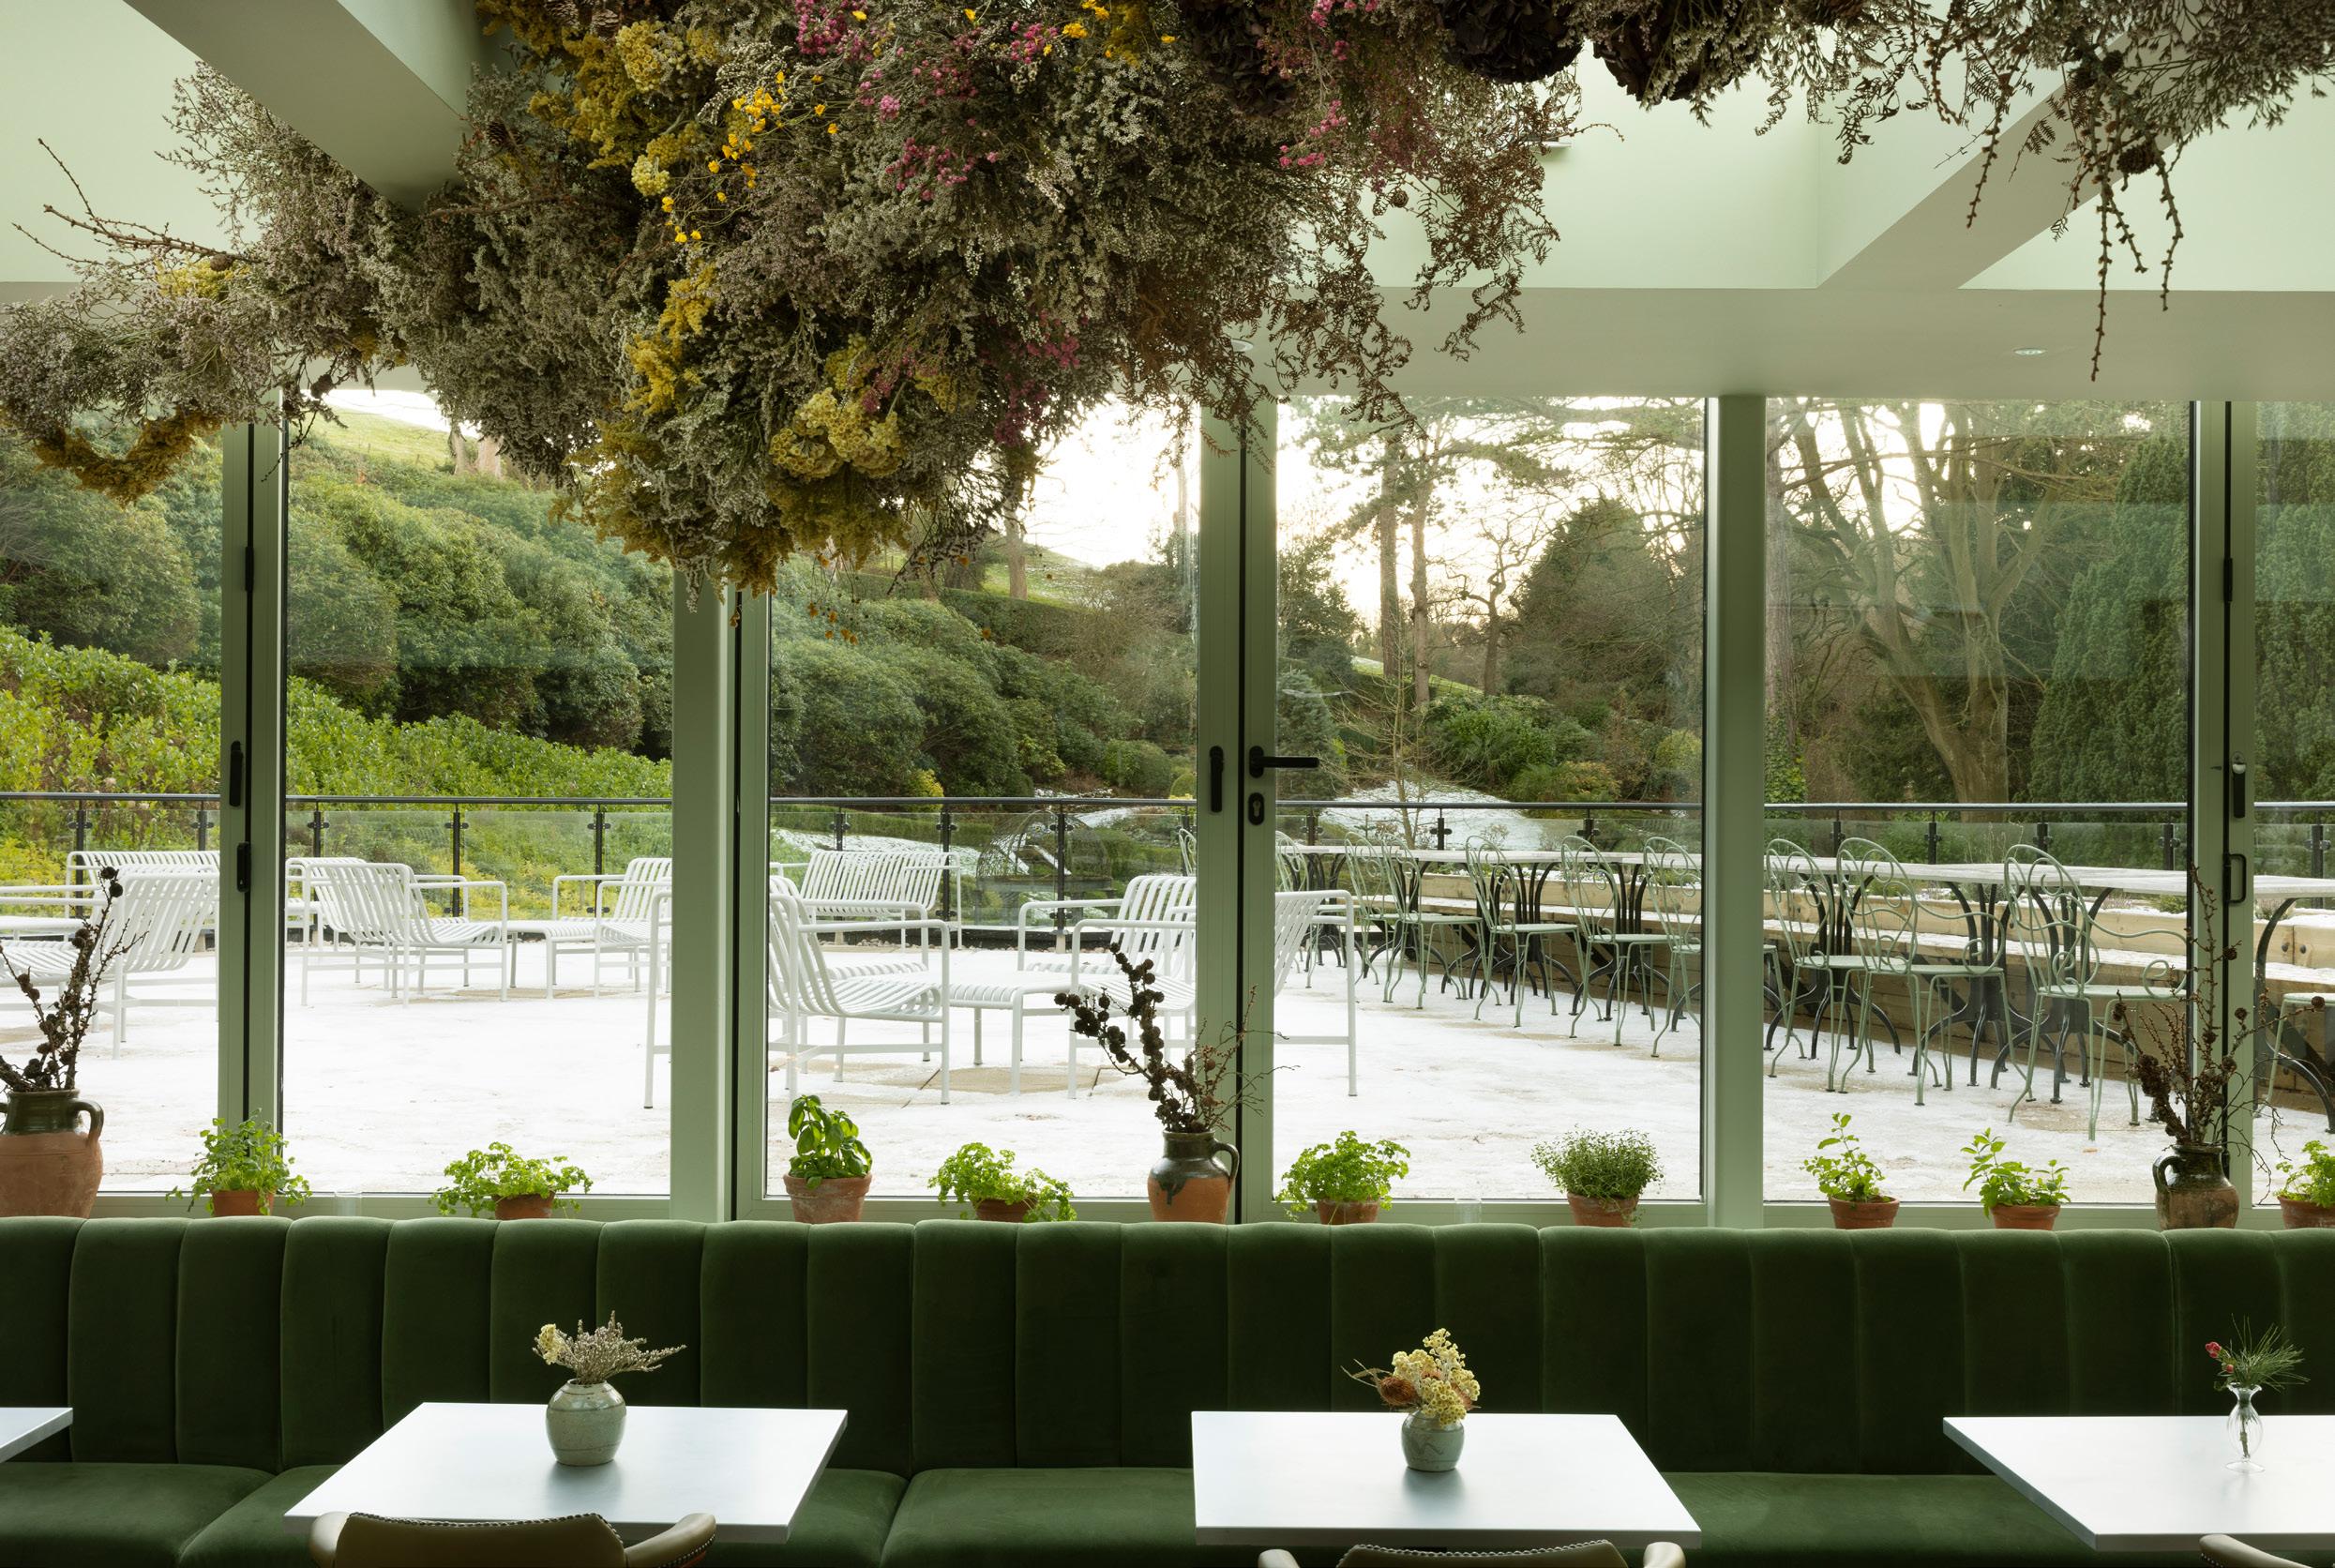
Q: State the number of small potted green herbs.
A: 9